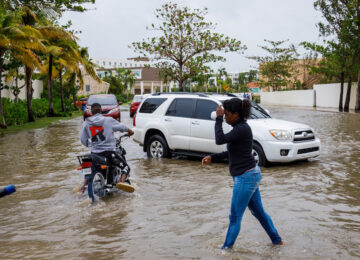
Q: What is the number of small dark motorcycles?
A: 1